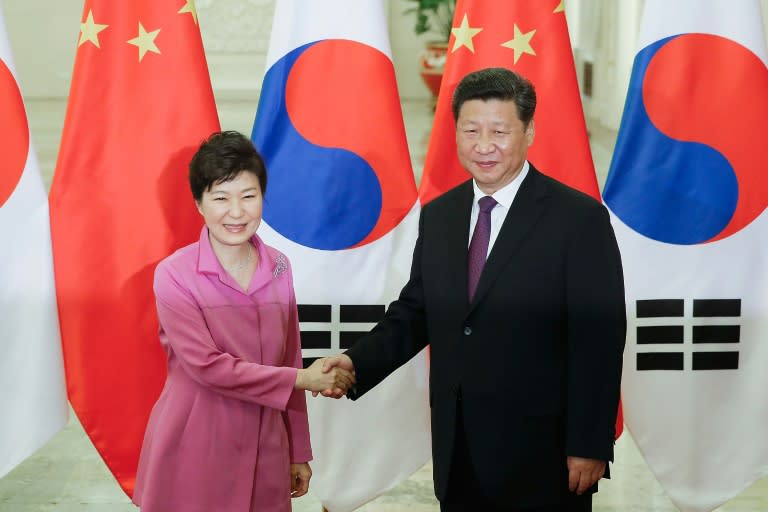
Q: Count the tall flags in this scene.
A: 5